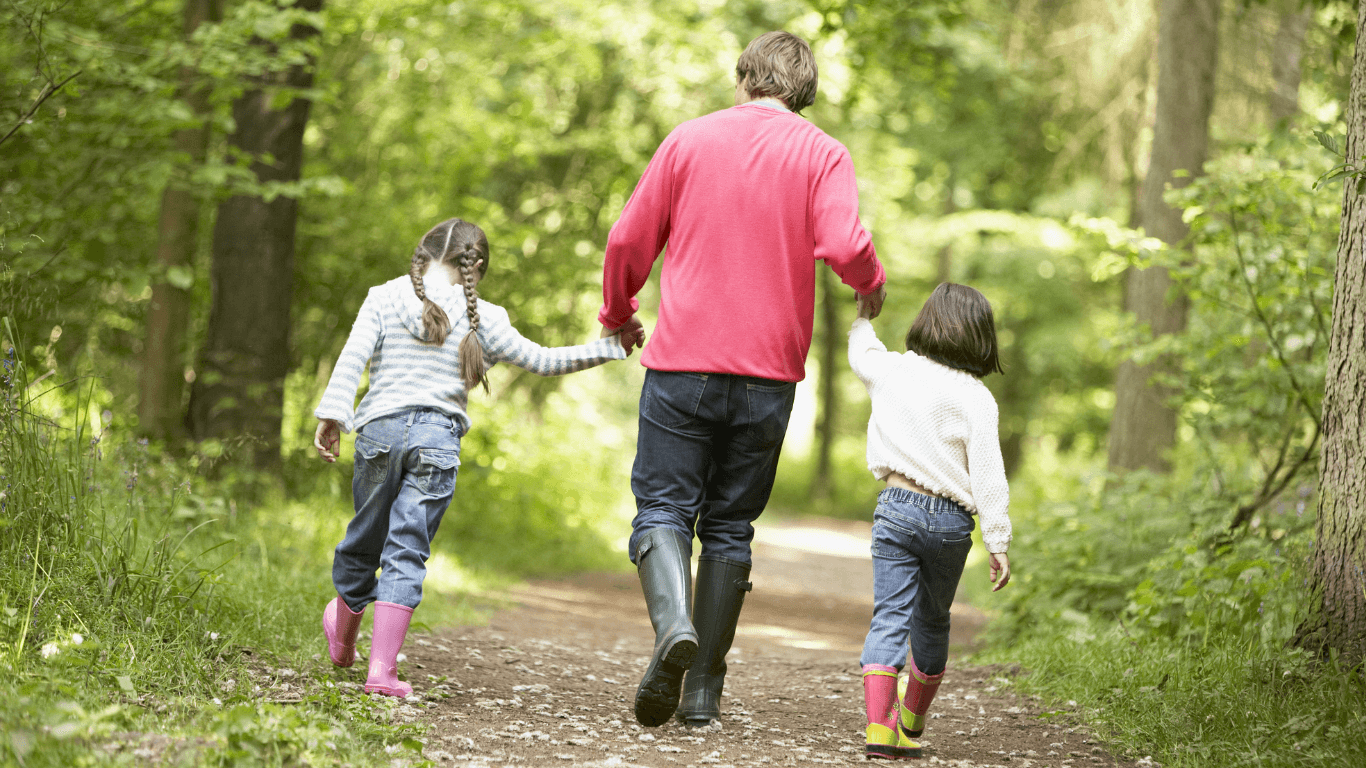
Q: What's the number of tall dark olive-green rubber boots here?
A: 2